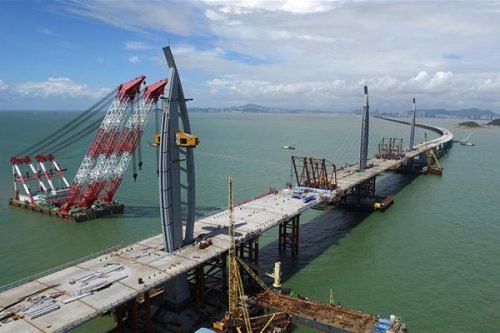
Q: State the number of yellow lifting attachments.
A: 2